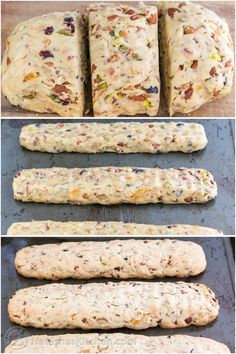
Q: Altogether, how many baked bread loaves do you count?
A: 3